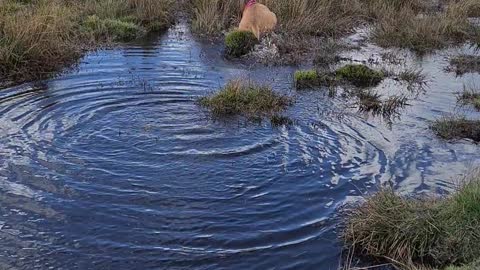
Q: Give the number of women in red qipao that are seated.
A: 0